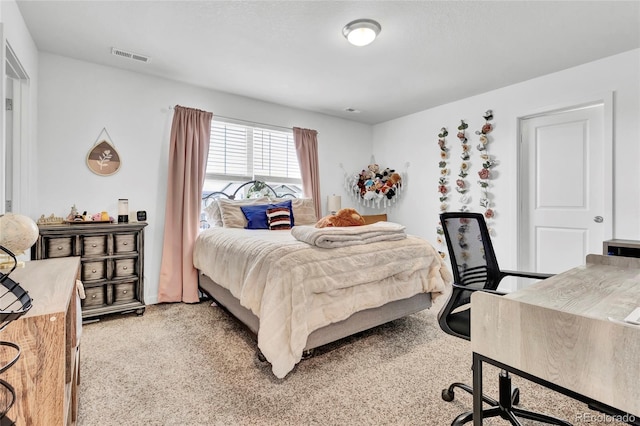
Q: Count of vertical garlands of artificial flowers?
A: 3